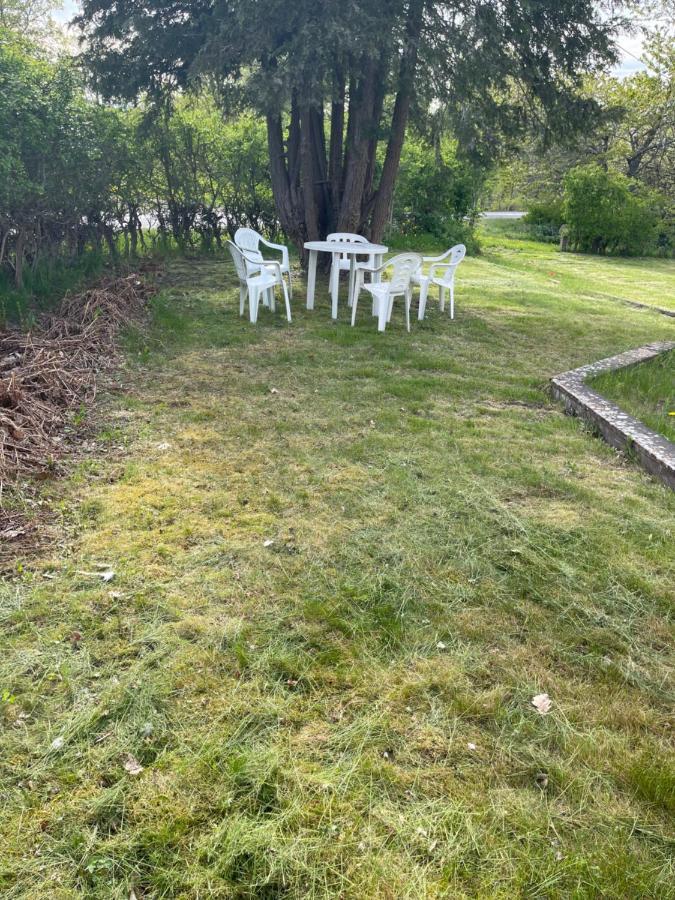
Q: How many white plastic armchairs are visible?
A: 5